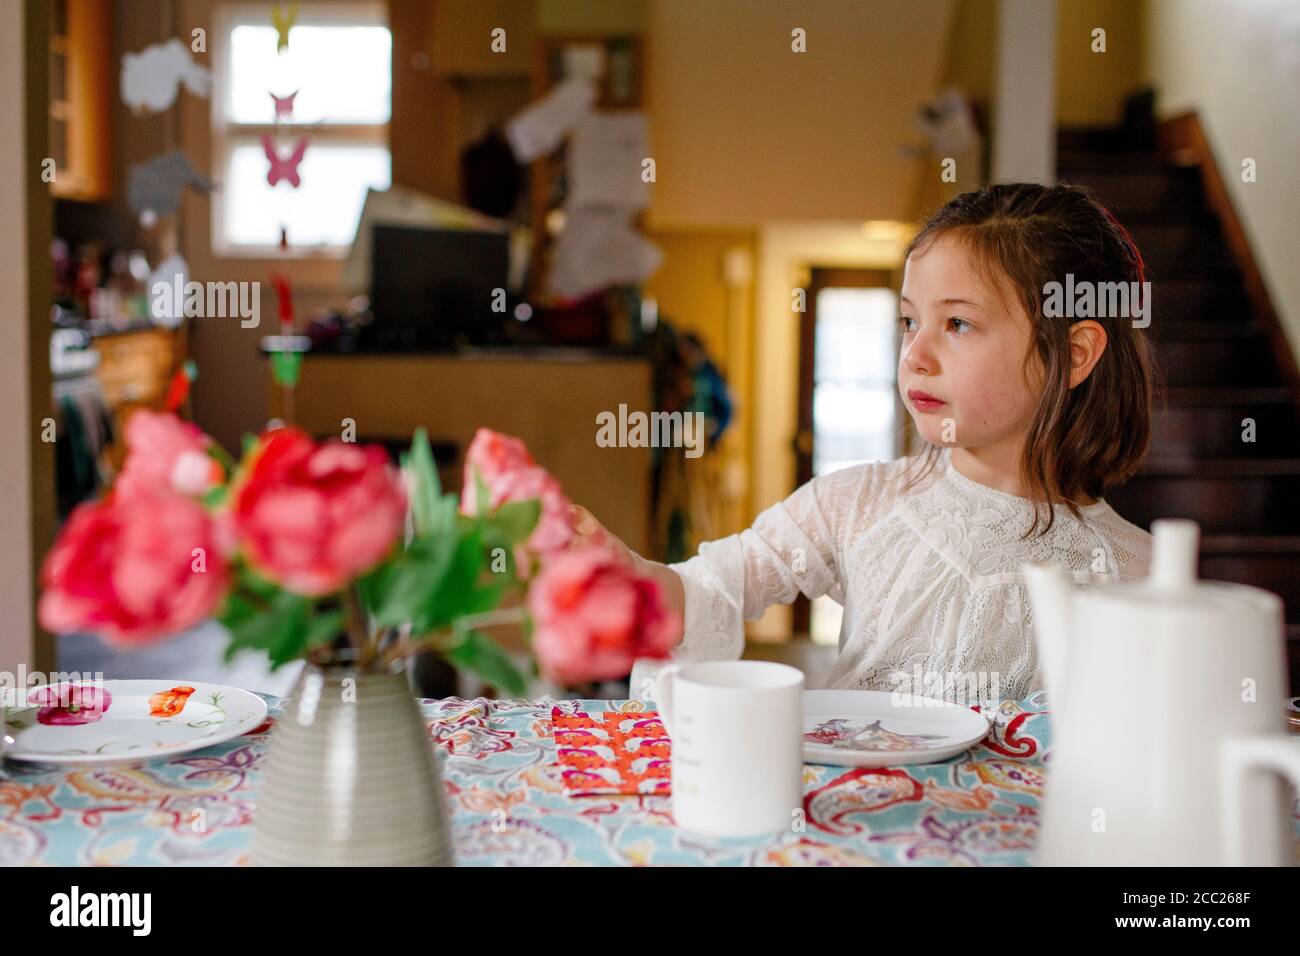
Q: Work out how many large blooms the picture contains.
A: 5